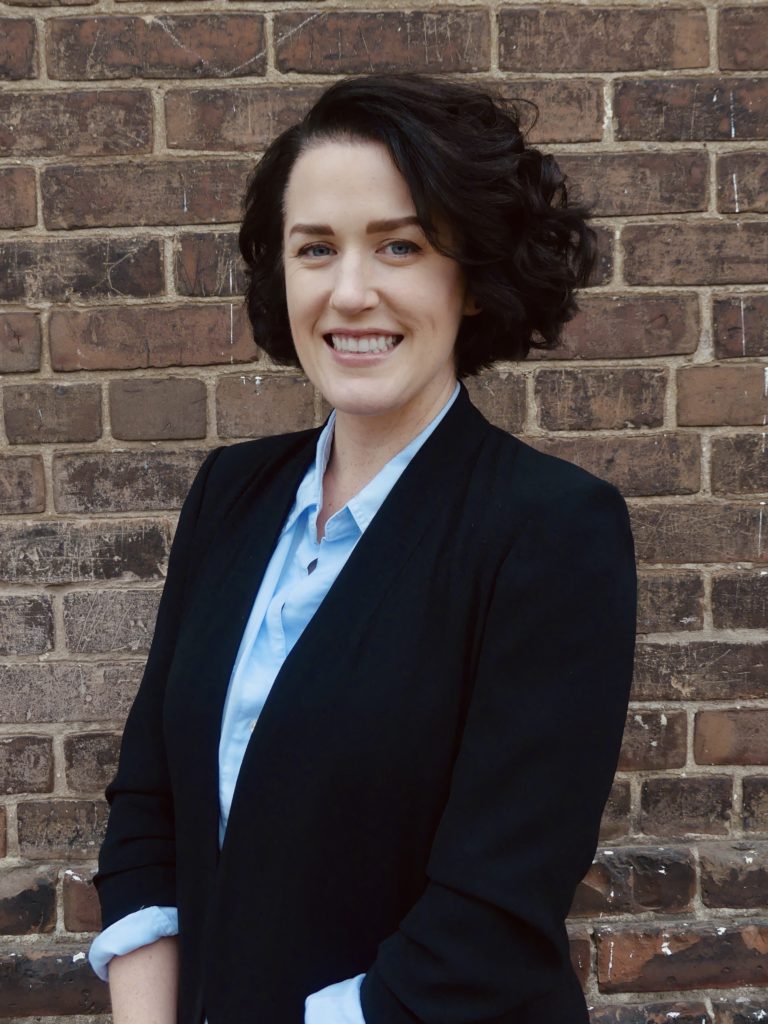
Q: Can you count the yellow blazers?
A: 0